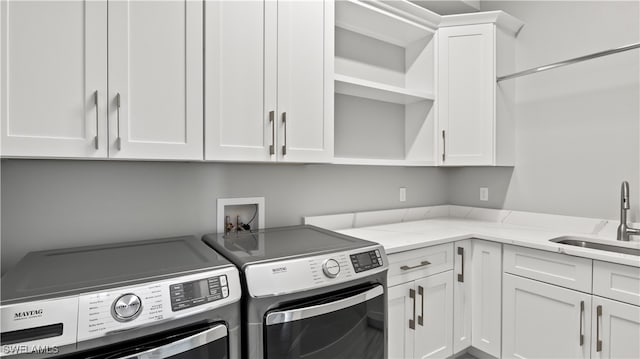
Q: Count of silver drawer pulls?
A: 11